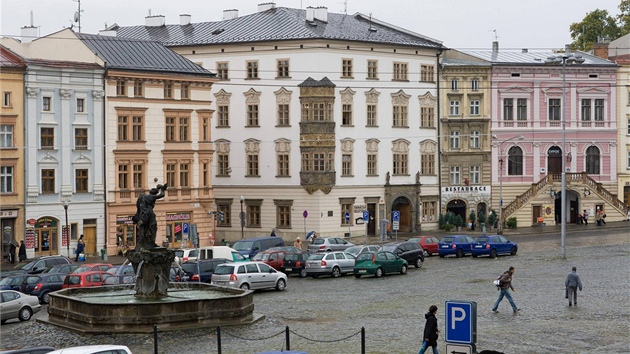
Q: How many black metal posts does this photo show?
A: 4